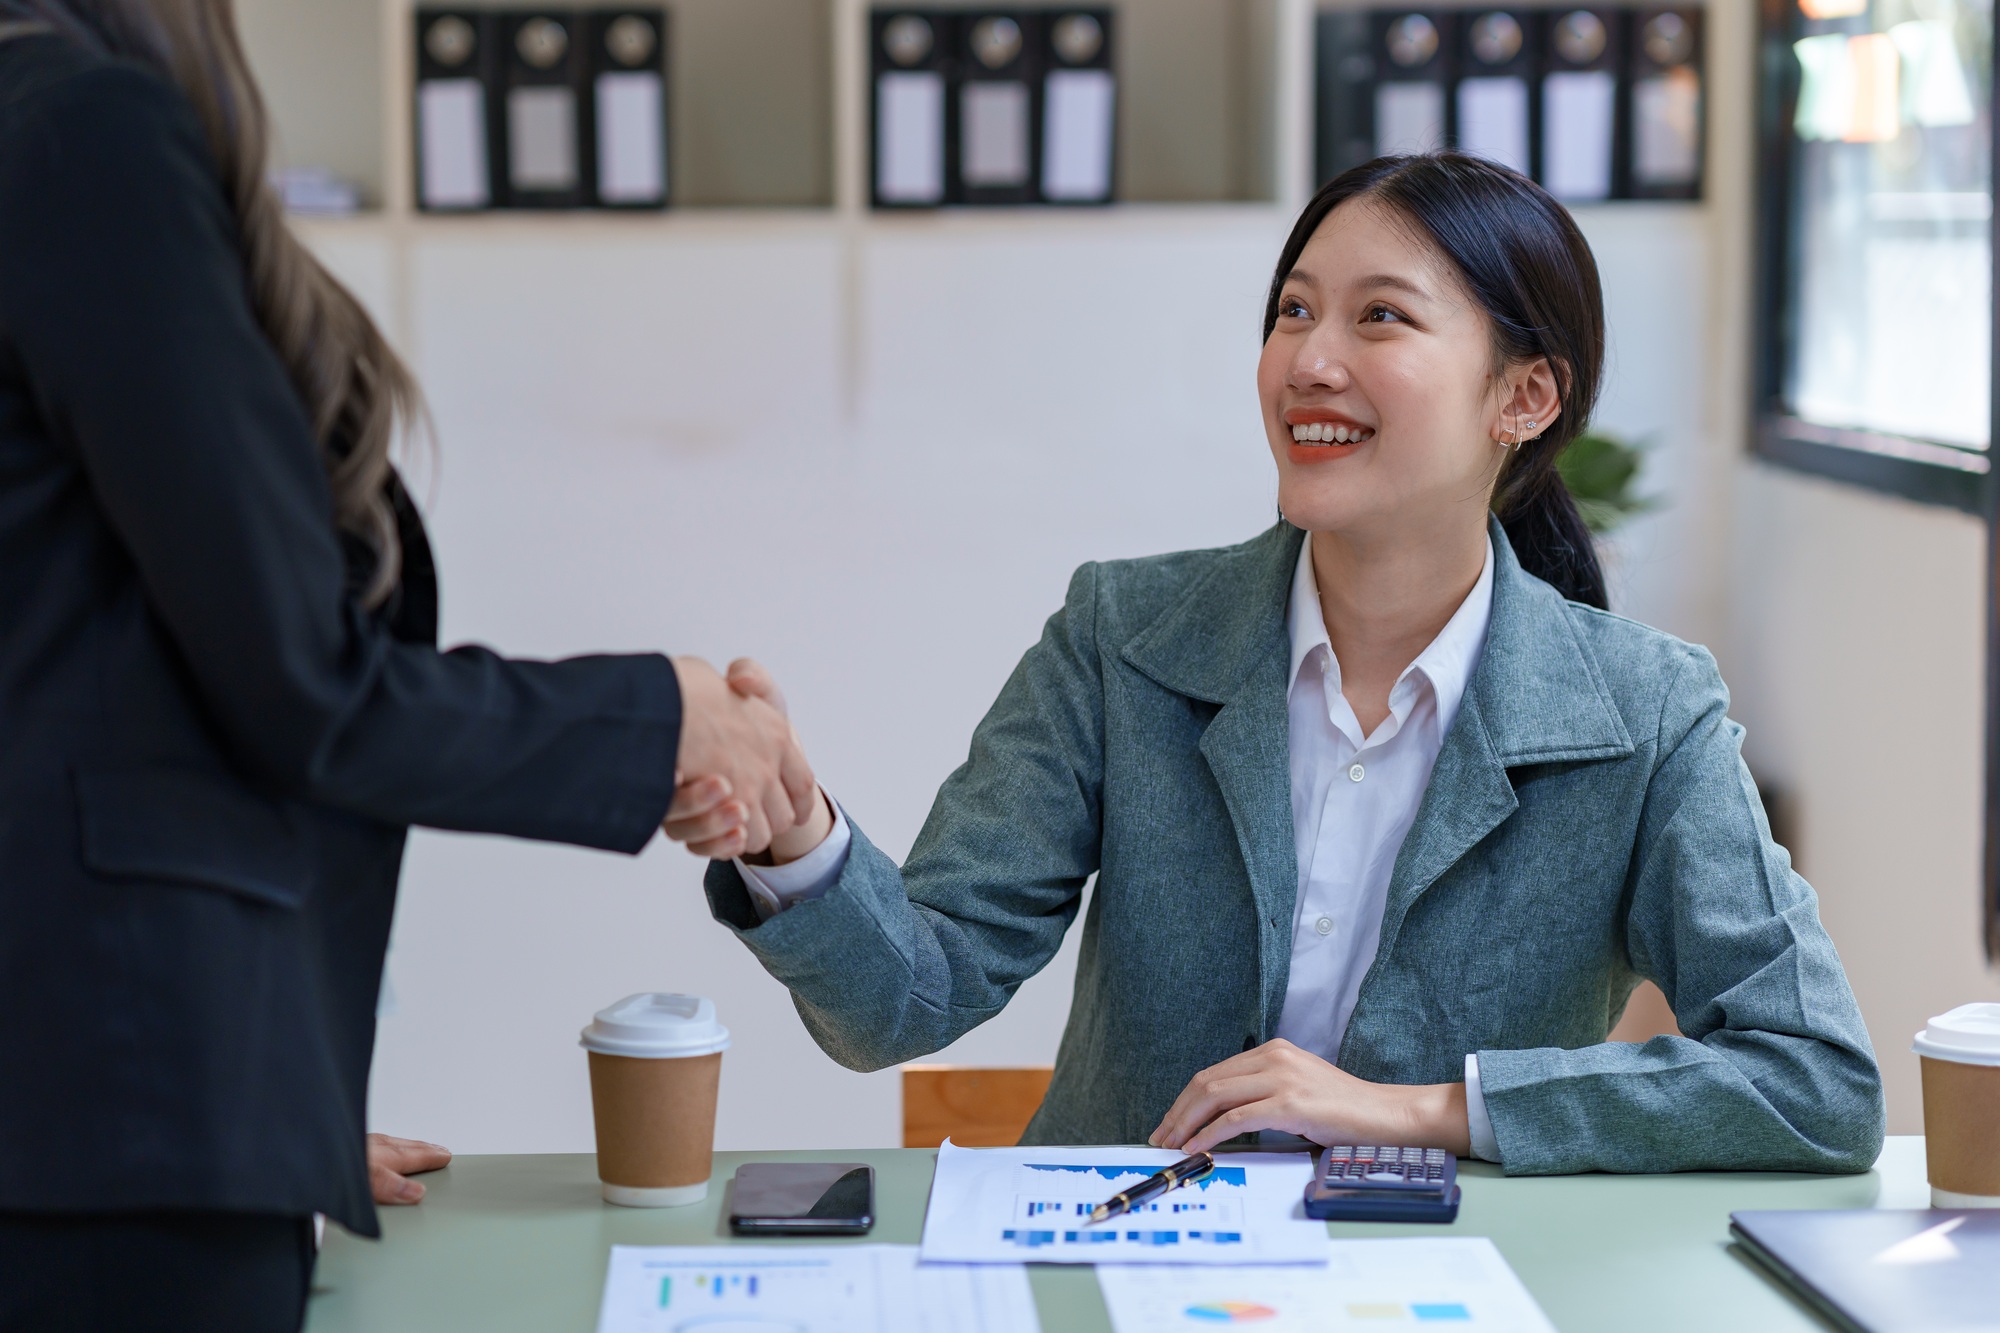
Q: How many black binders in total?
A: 10